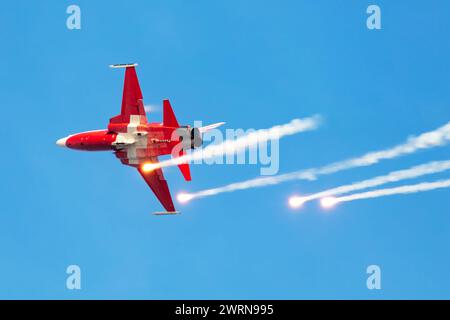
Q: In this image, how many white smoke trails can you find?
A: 4